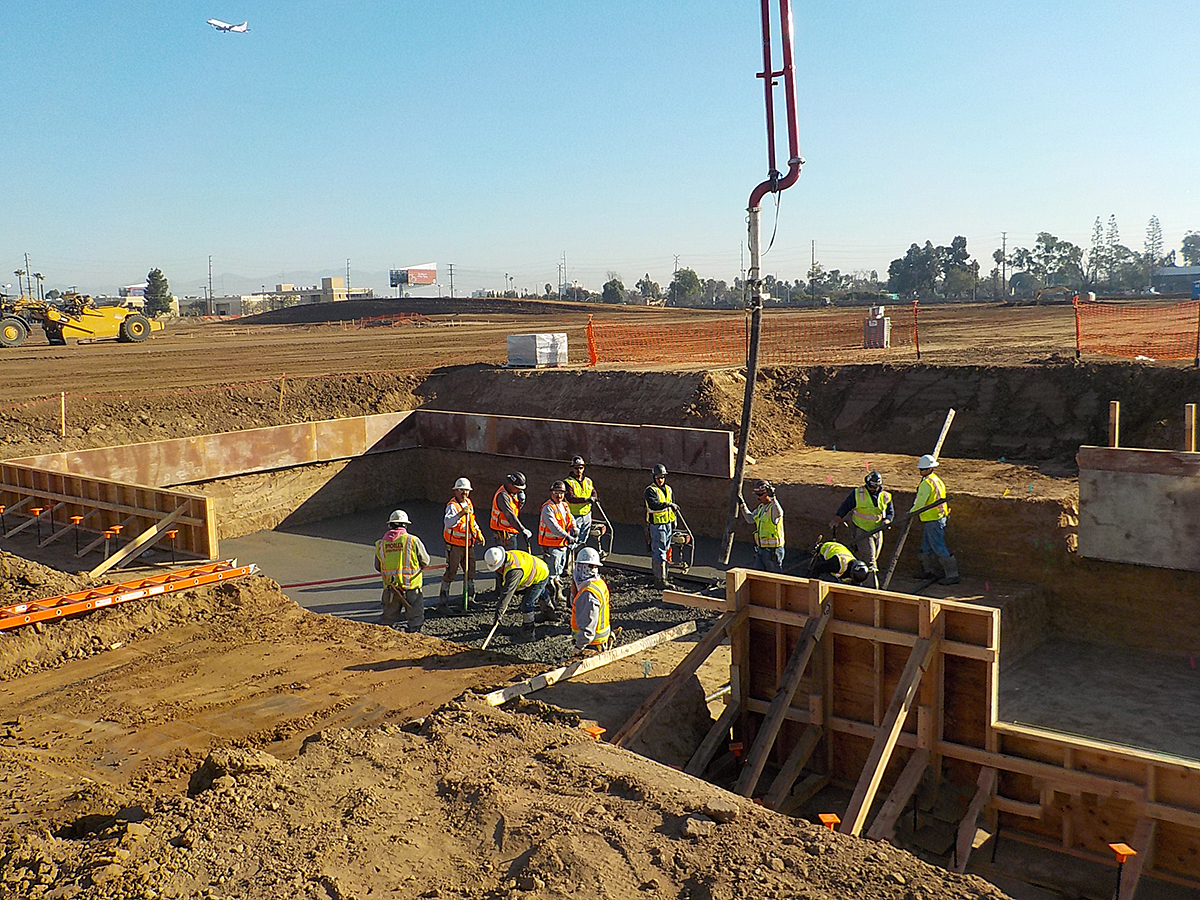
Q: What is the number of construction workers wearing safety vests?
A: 12